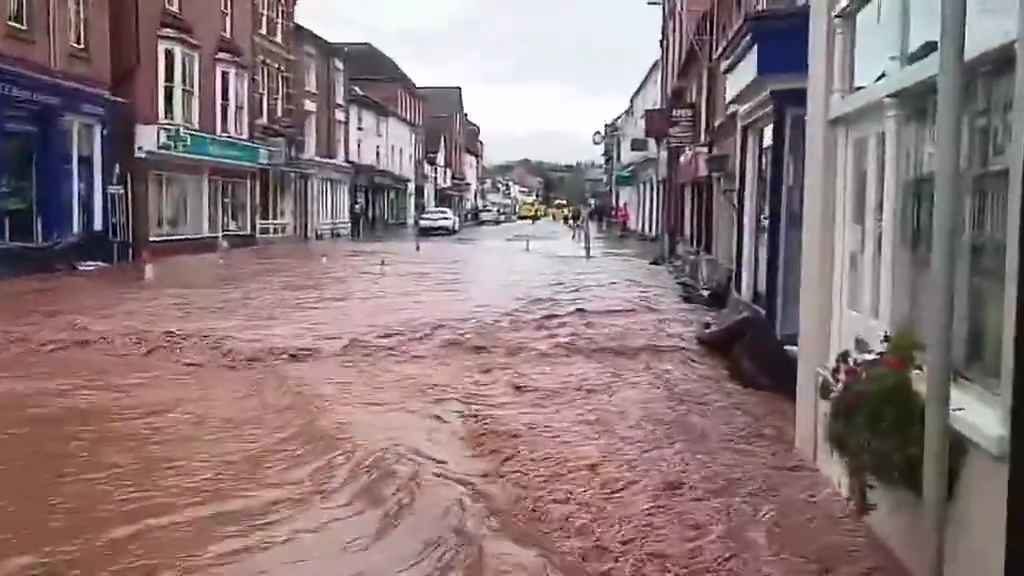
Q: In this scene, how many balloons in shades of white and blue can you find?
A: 0